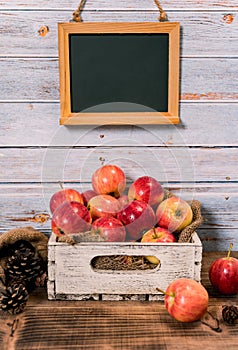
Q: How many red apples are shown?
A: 13